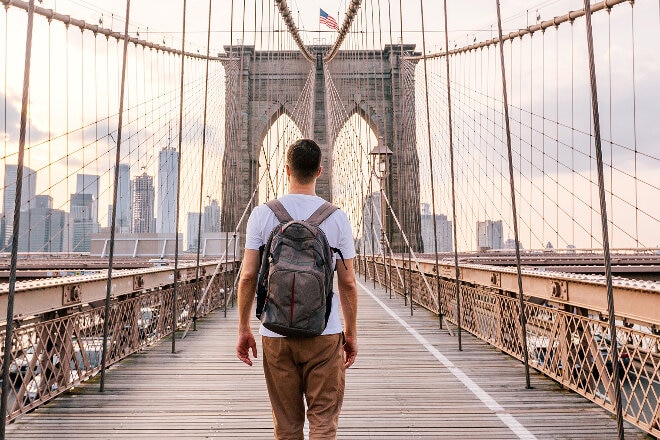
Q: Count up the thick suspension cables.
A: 4